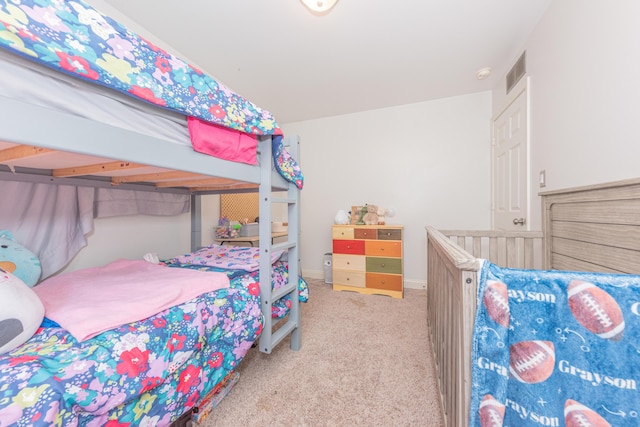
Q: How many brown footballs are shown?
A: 5